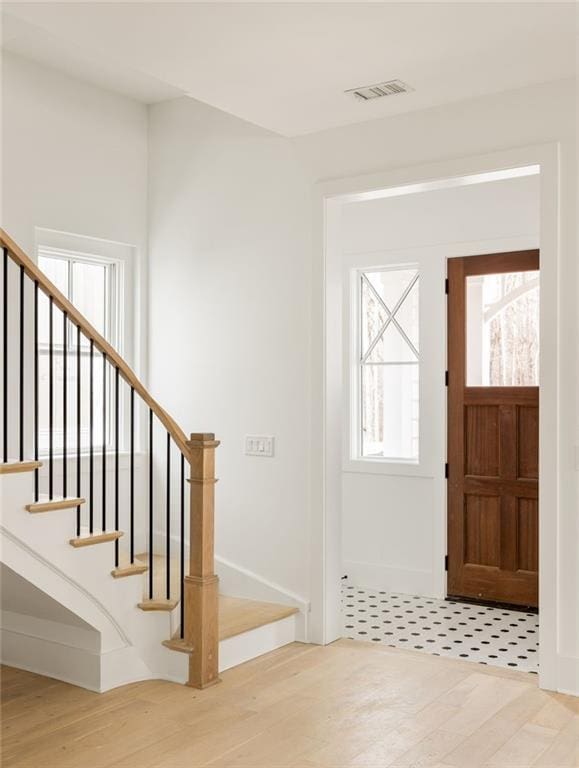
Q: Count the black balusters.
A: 13